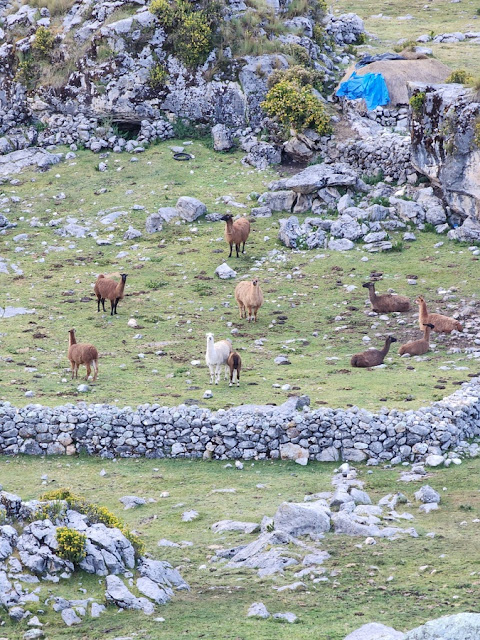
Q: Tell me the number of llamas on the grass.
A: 10